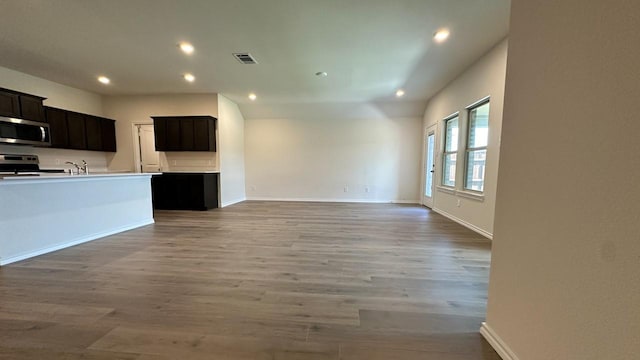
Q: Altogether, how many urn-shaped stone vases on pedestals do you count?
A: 0